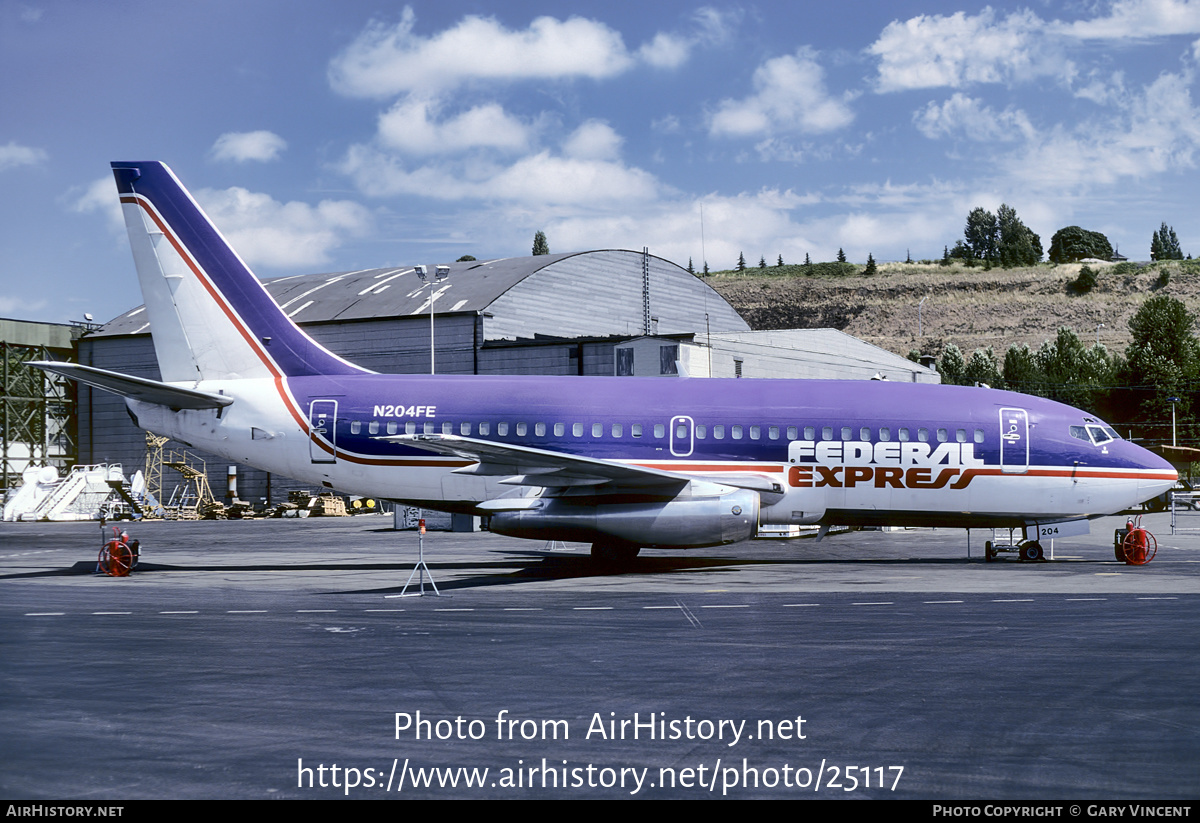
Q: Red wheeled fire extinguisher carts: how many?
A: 2